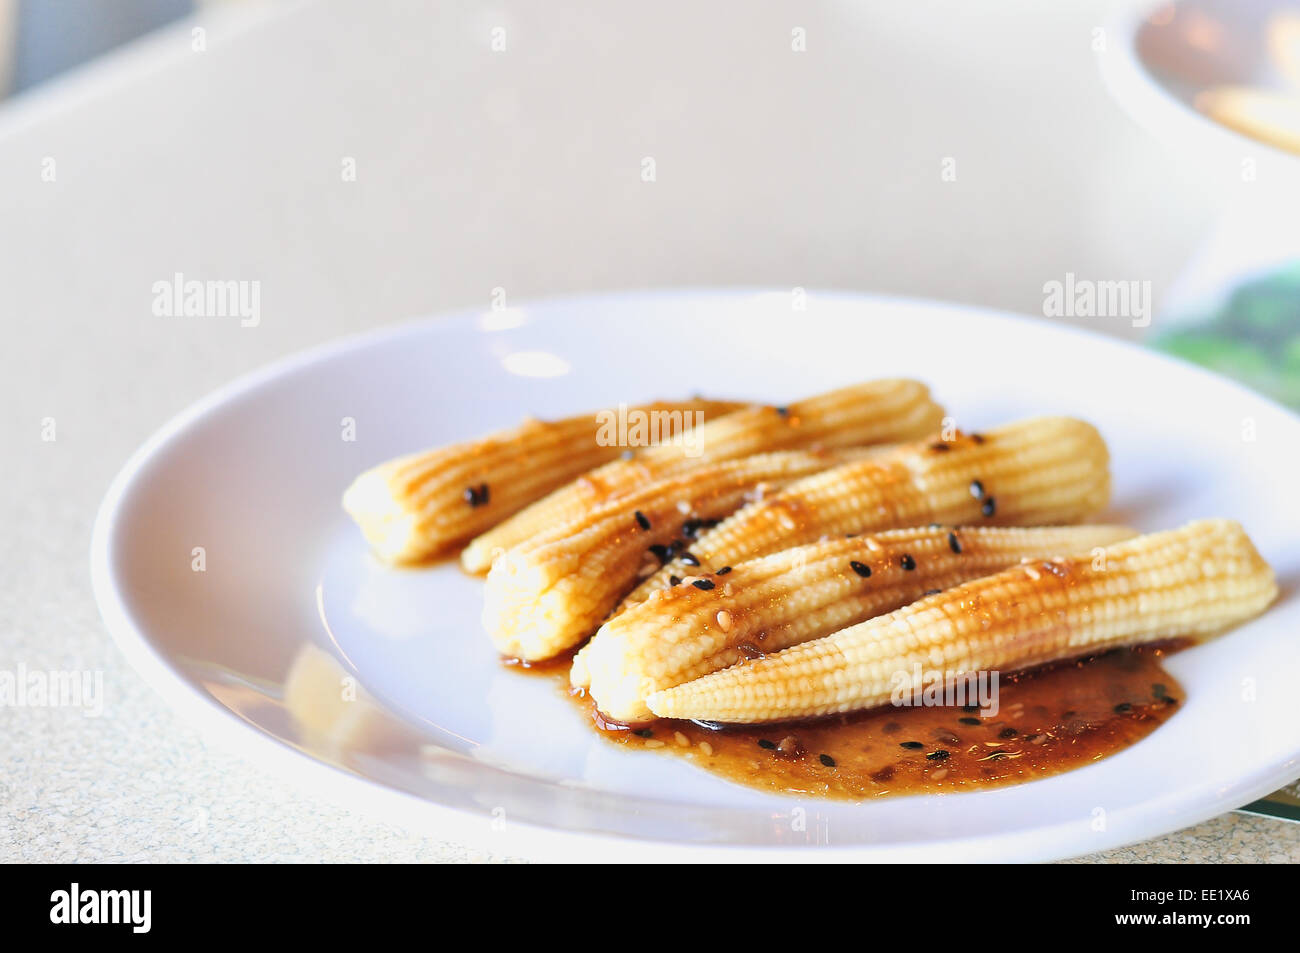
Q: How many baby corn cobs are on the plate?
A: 6